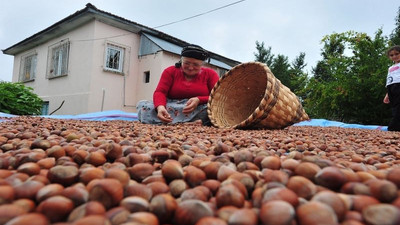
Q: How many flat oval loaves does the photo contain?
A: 0